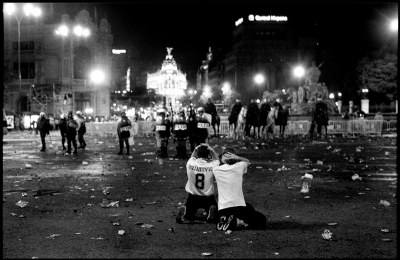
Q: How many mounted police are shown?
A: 6